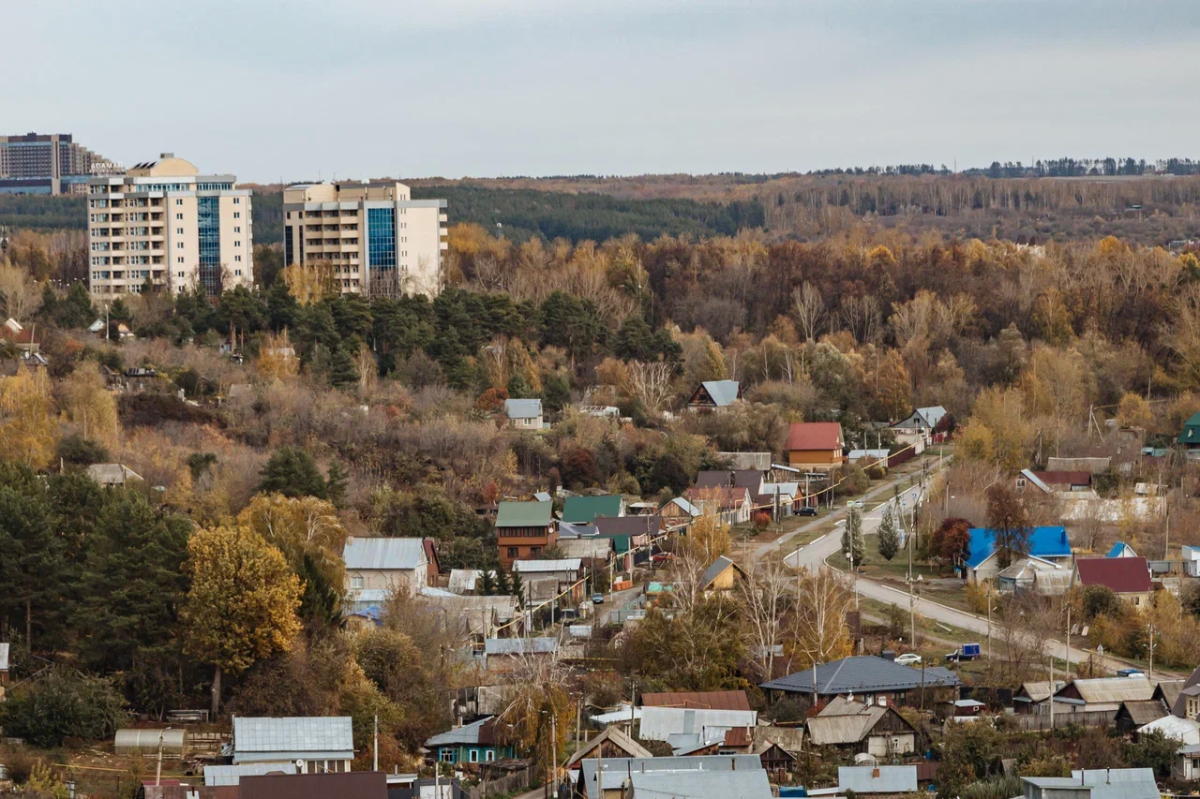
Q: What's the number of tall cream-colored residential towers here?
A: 2